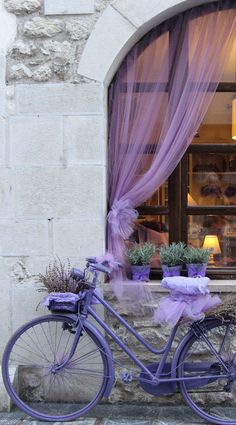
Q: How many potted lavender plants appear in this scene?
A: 3